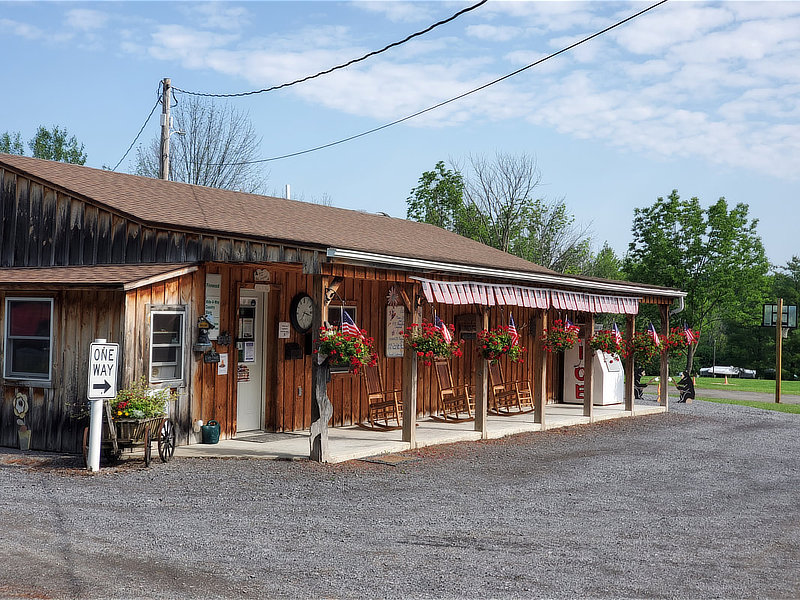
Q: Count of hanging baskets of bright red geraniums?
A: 7